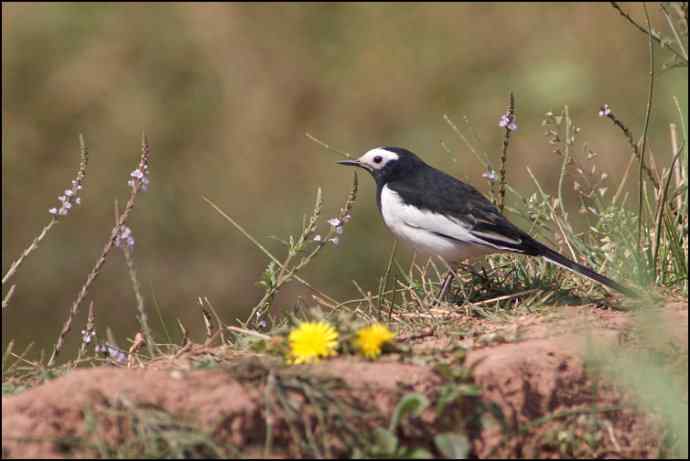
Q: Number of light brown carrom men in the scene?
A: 0